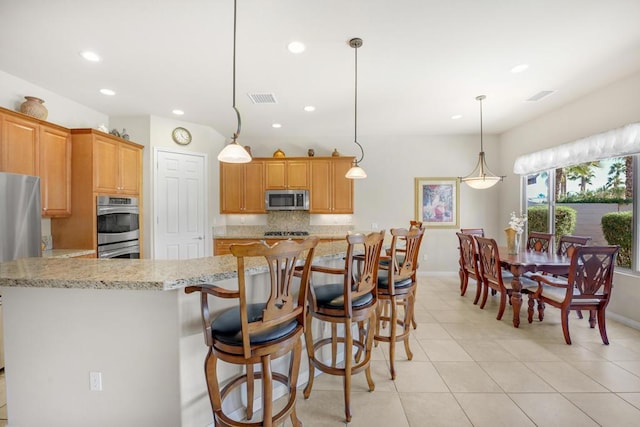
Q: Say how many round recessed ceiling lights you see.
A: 8